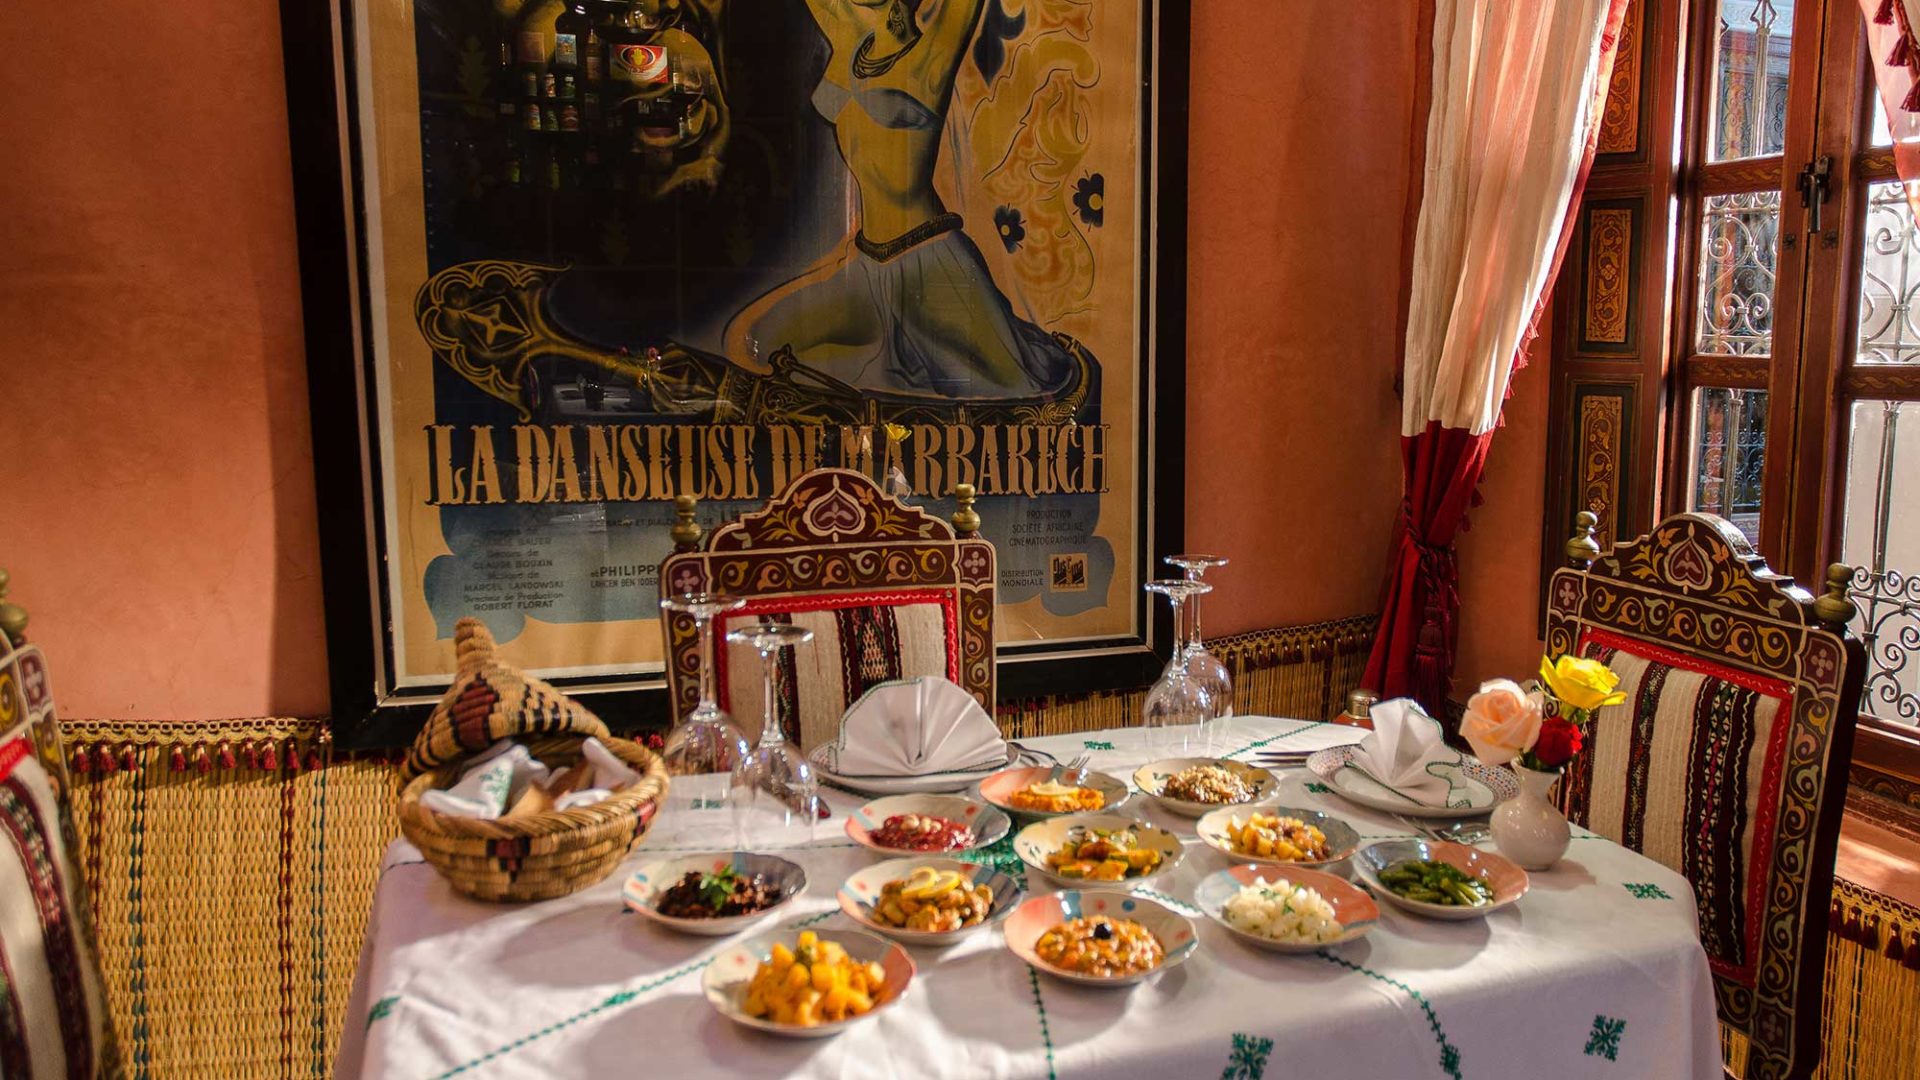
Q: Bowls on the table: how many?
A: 11